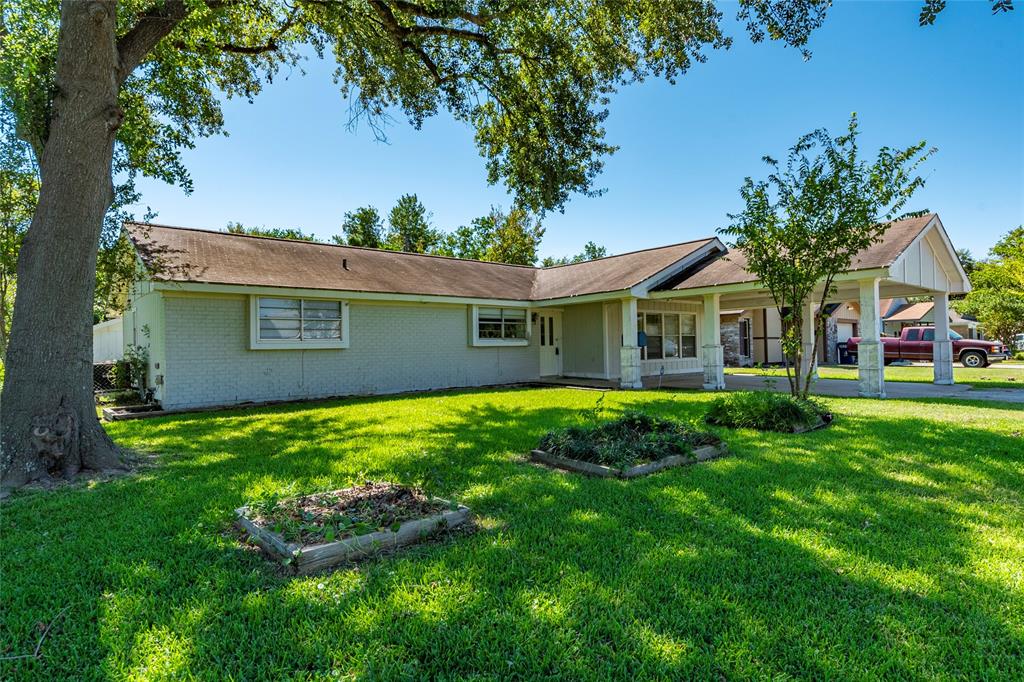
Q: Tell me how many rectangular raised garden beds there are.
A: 3